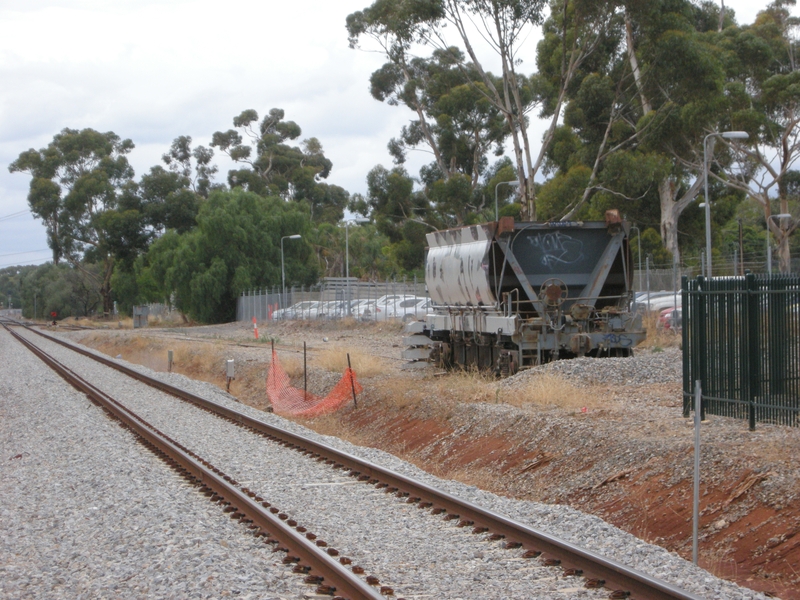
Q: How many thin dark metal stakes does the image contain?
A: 3